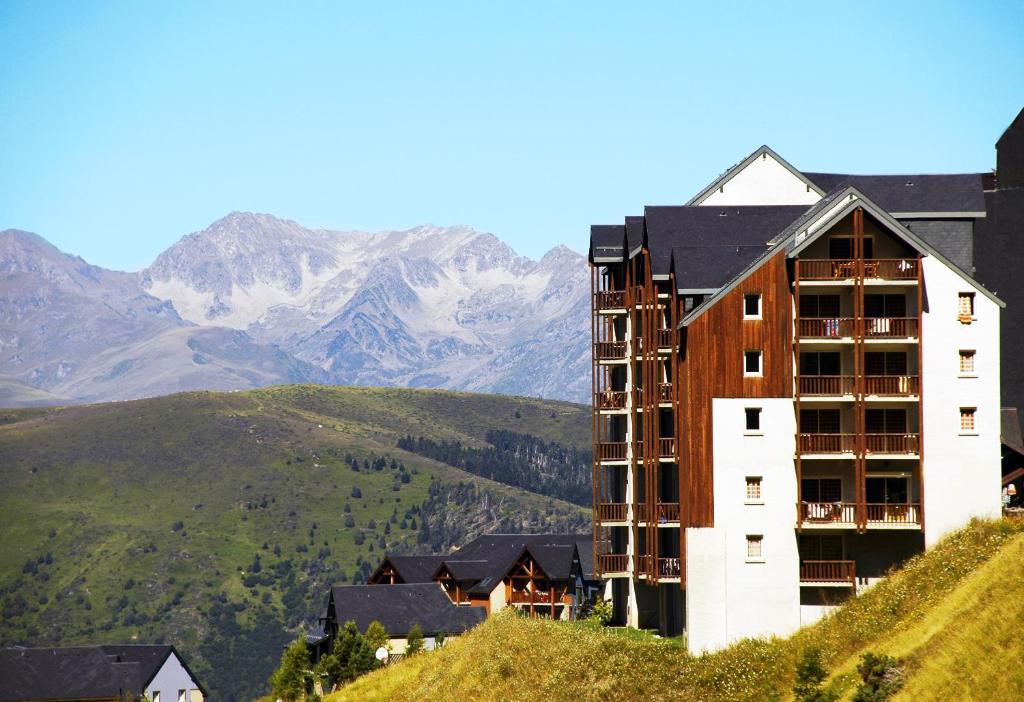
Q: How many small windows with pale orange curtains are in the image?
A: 5